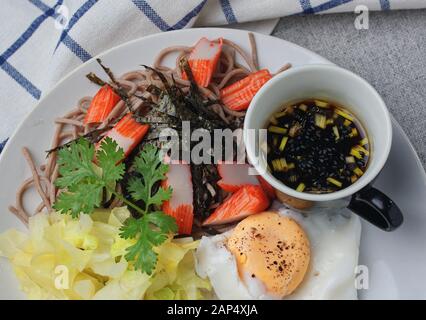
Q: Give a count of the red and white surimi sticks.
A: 7